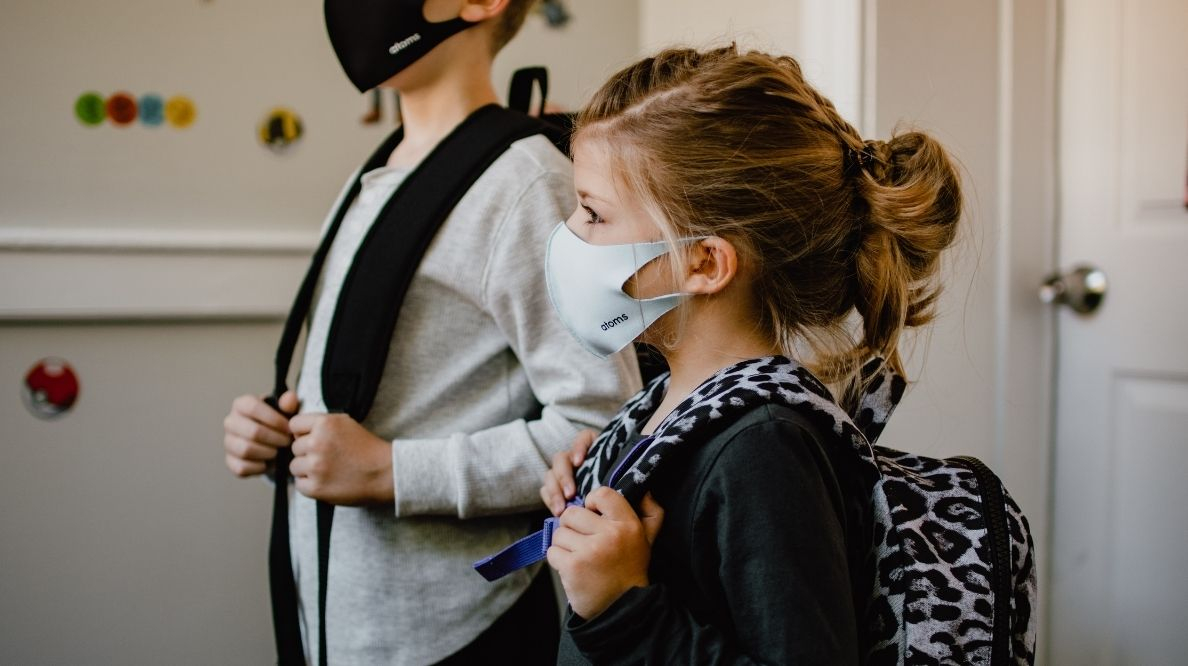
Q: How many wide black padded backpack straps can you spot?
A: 2